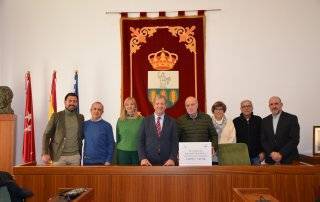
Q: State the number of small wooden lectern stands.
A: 2